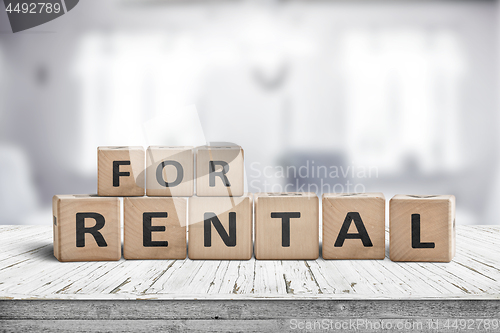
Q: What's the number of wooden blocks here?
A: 9